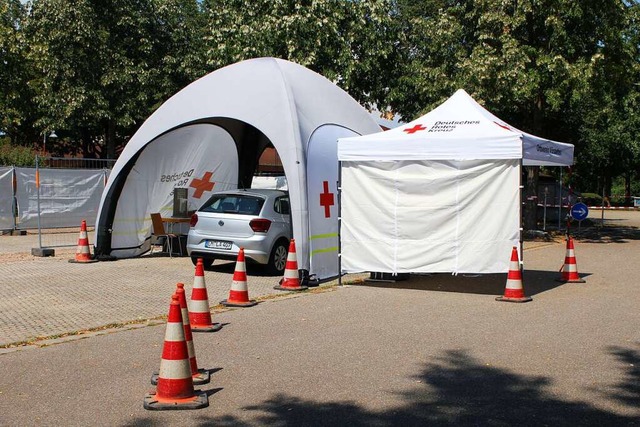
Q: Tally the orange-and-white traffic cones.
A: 8